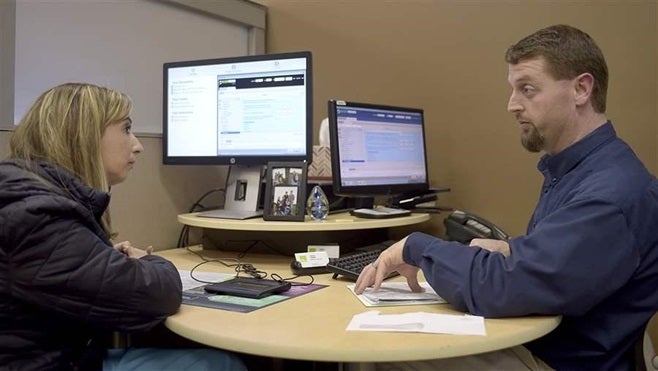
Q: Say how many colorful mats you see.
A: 1